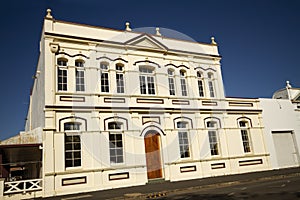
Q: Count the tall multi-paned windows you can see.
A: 14